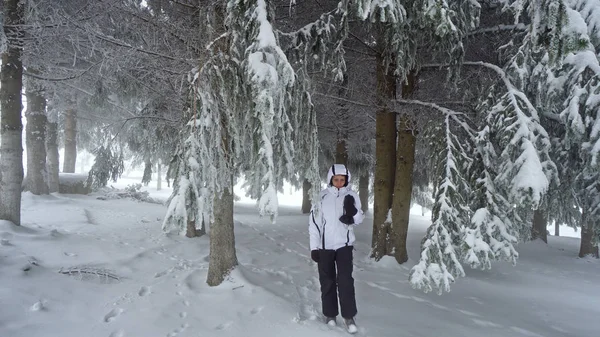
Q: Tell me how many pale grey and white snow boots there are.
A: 2